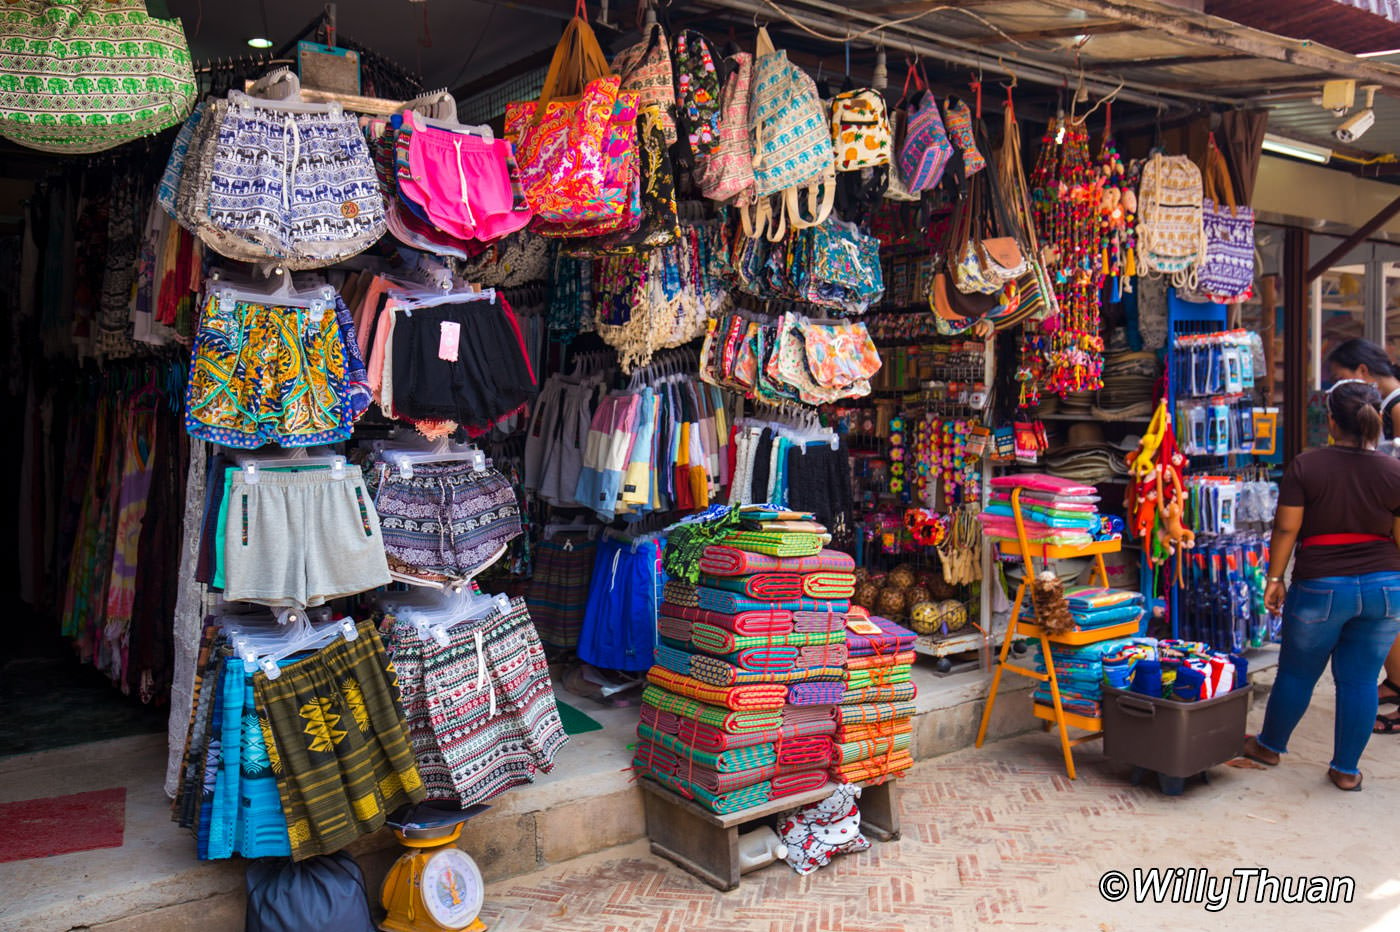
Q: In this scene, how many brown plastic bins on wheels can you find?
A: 1